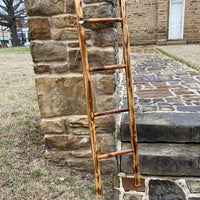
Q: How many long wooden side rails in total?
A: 2